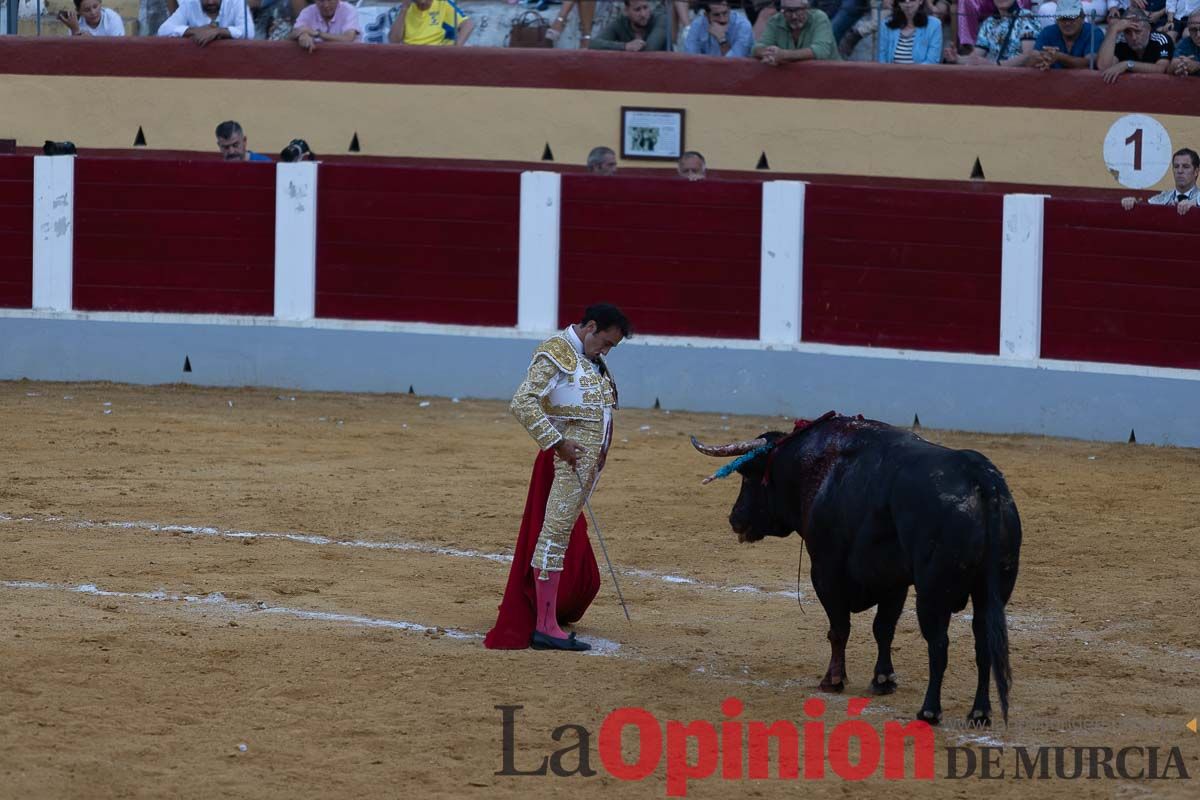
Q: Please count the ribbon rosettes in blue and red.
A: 2